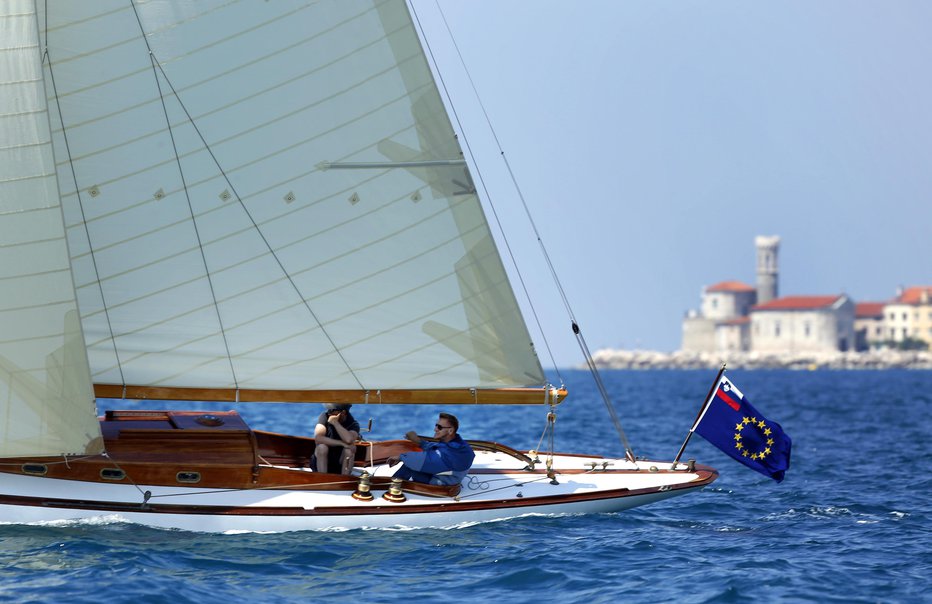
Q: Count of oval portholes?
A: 3